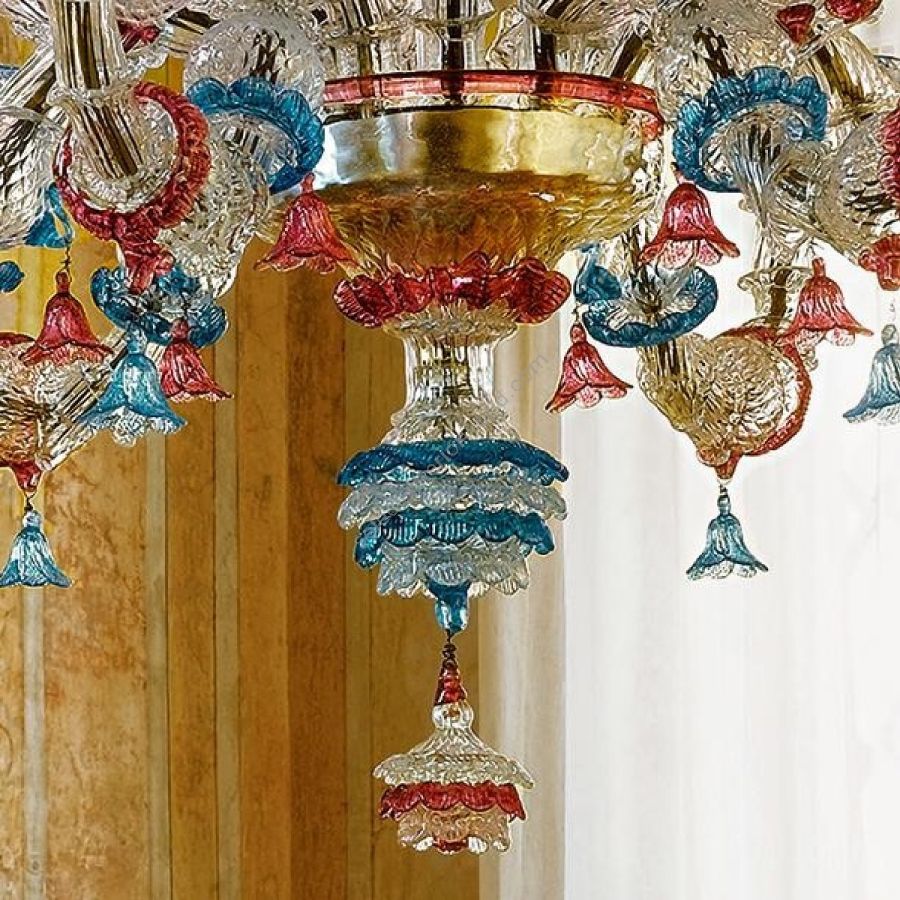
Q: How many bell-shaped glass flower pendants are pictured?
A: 10